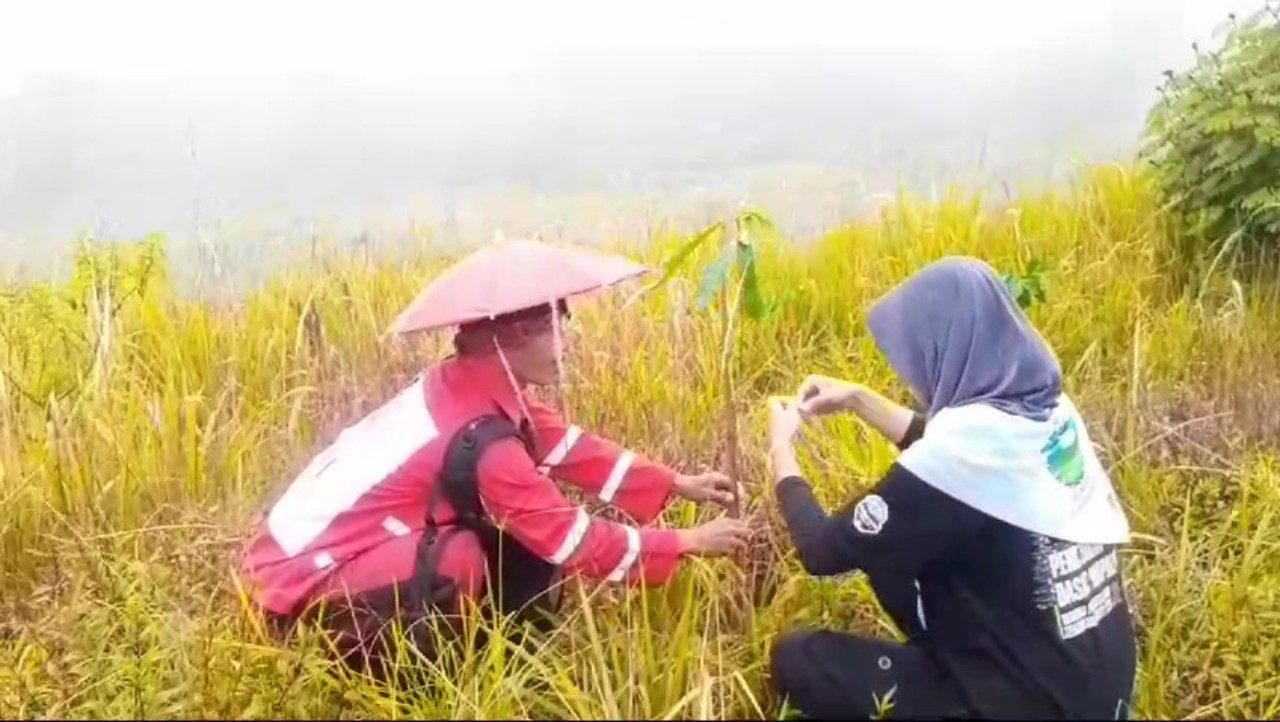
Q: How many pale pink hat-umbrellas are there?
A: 1